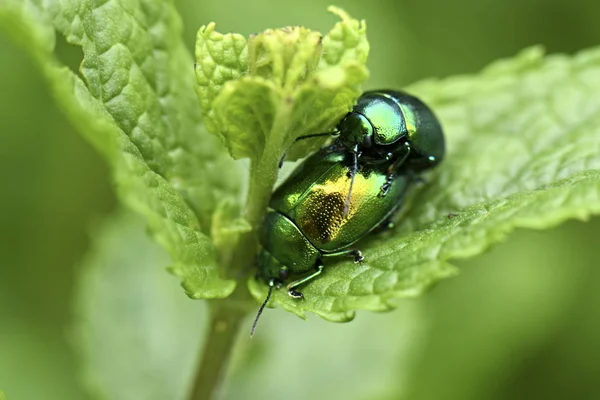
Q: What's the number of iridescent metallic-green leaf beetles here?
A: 2